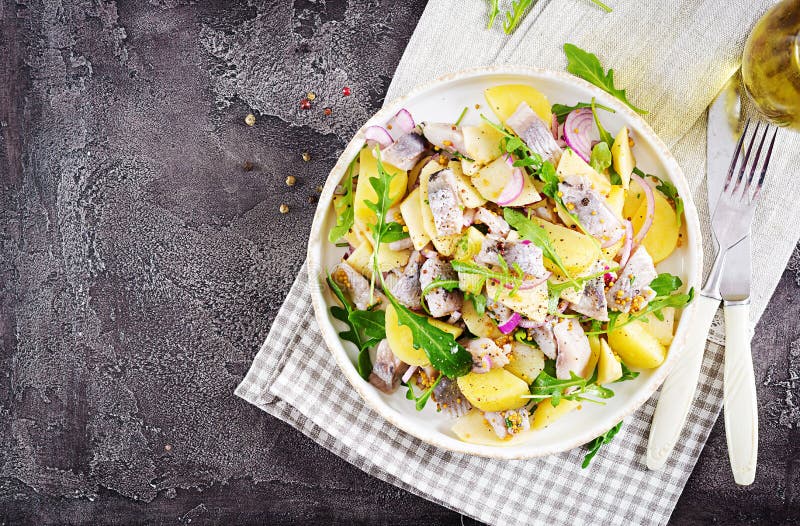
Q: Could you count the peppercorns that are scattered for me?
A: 11